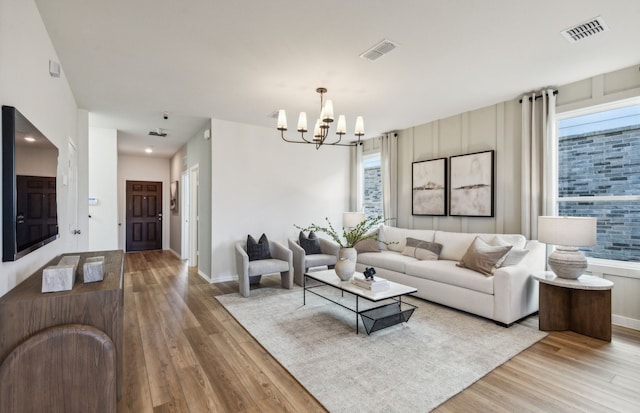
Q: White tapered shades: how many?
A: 8